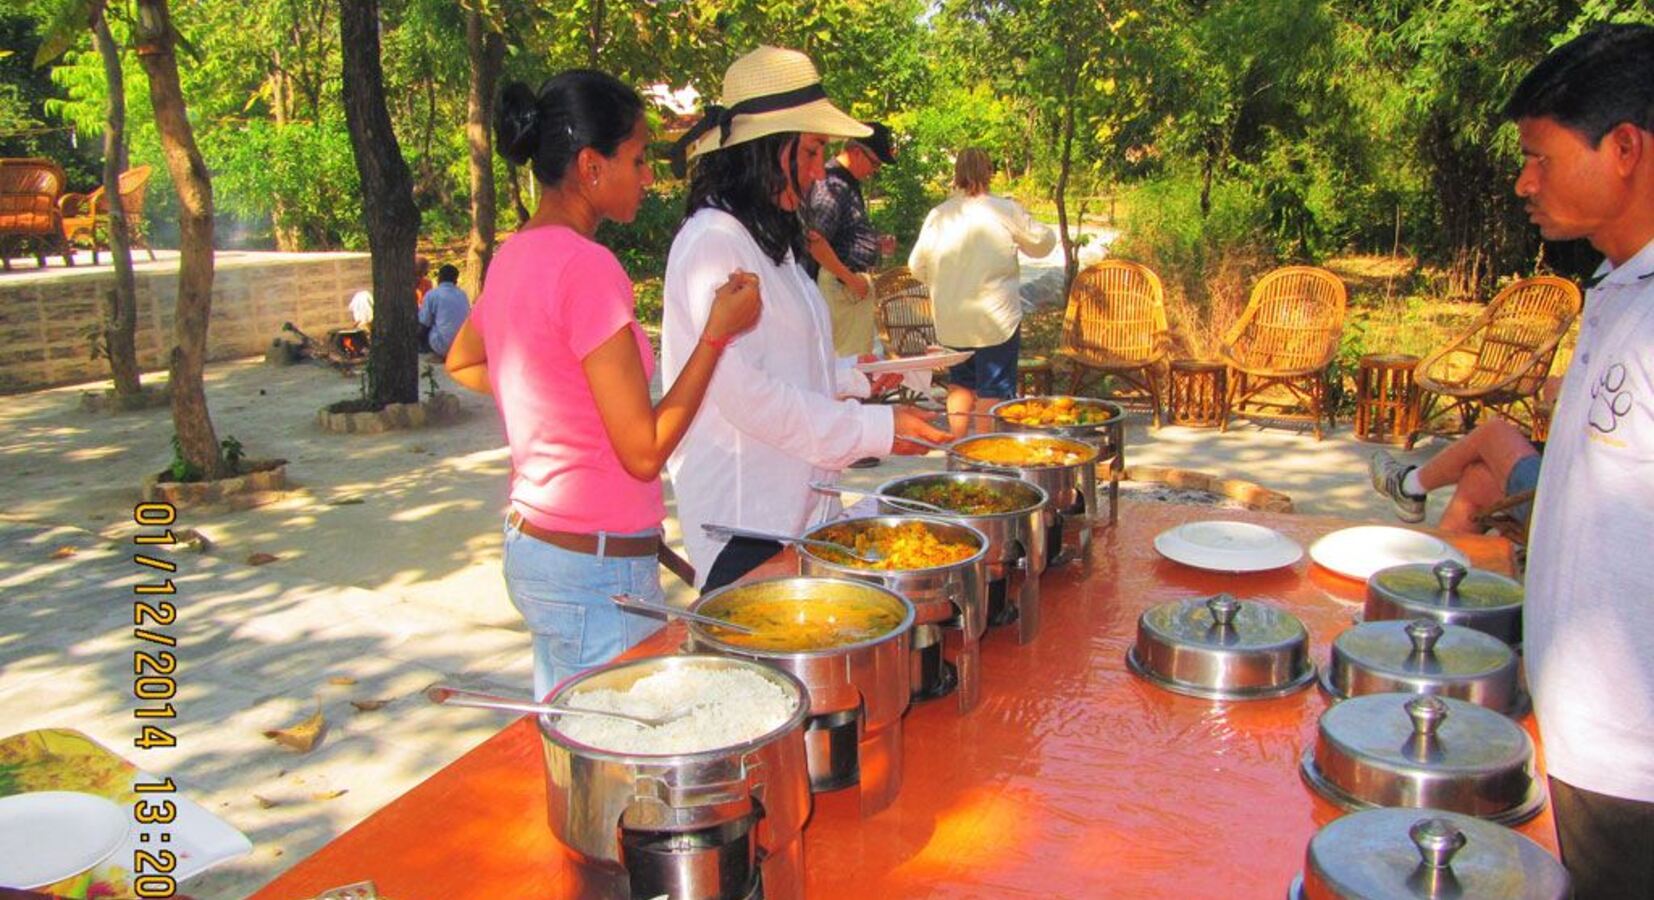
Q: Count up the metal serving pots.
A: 6